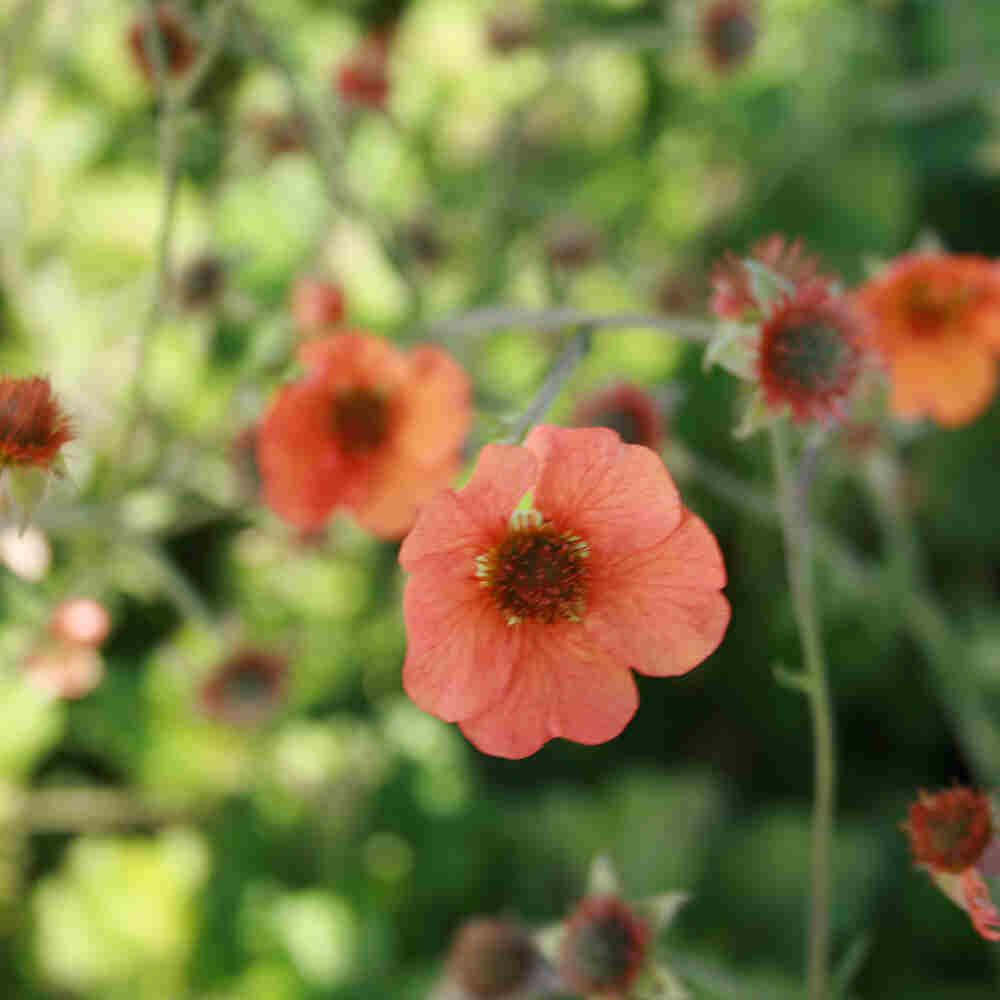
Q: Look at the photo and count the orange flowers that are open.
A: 3